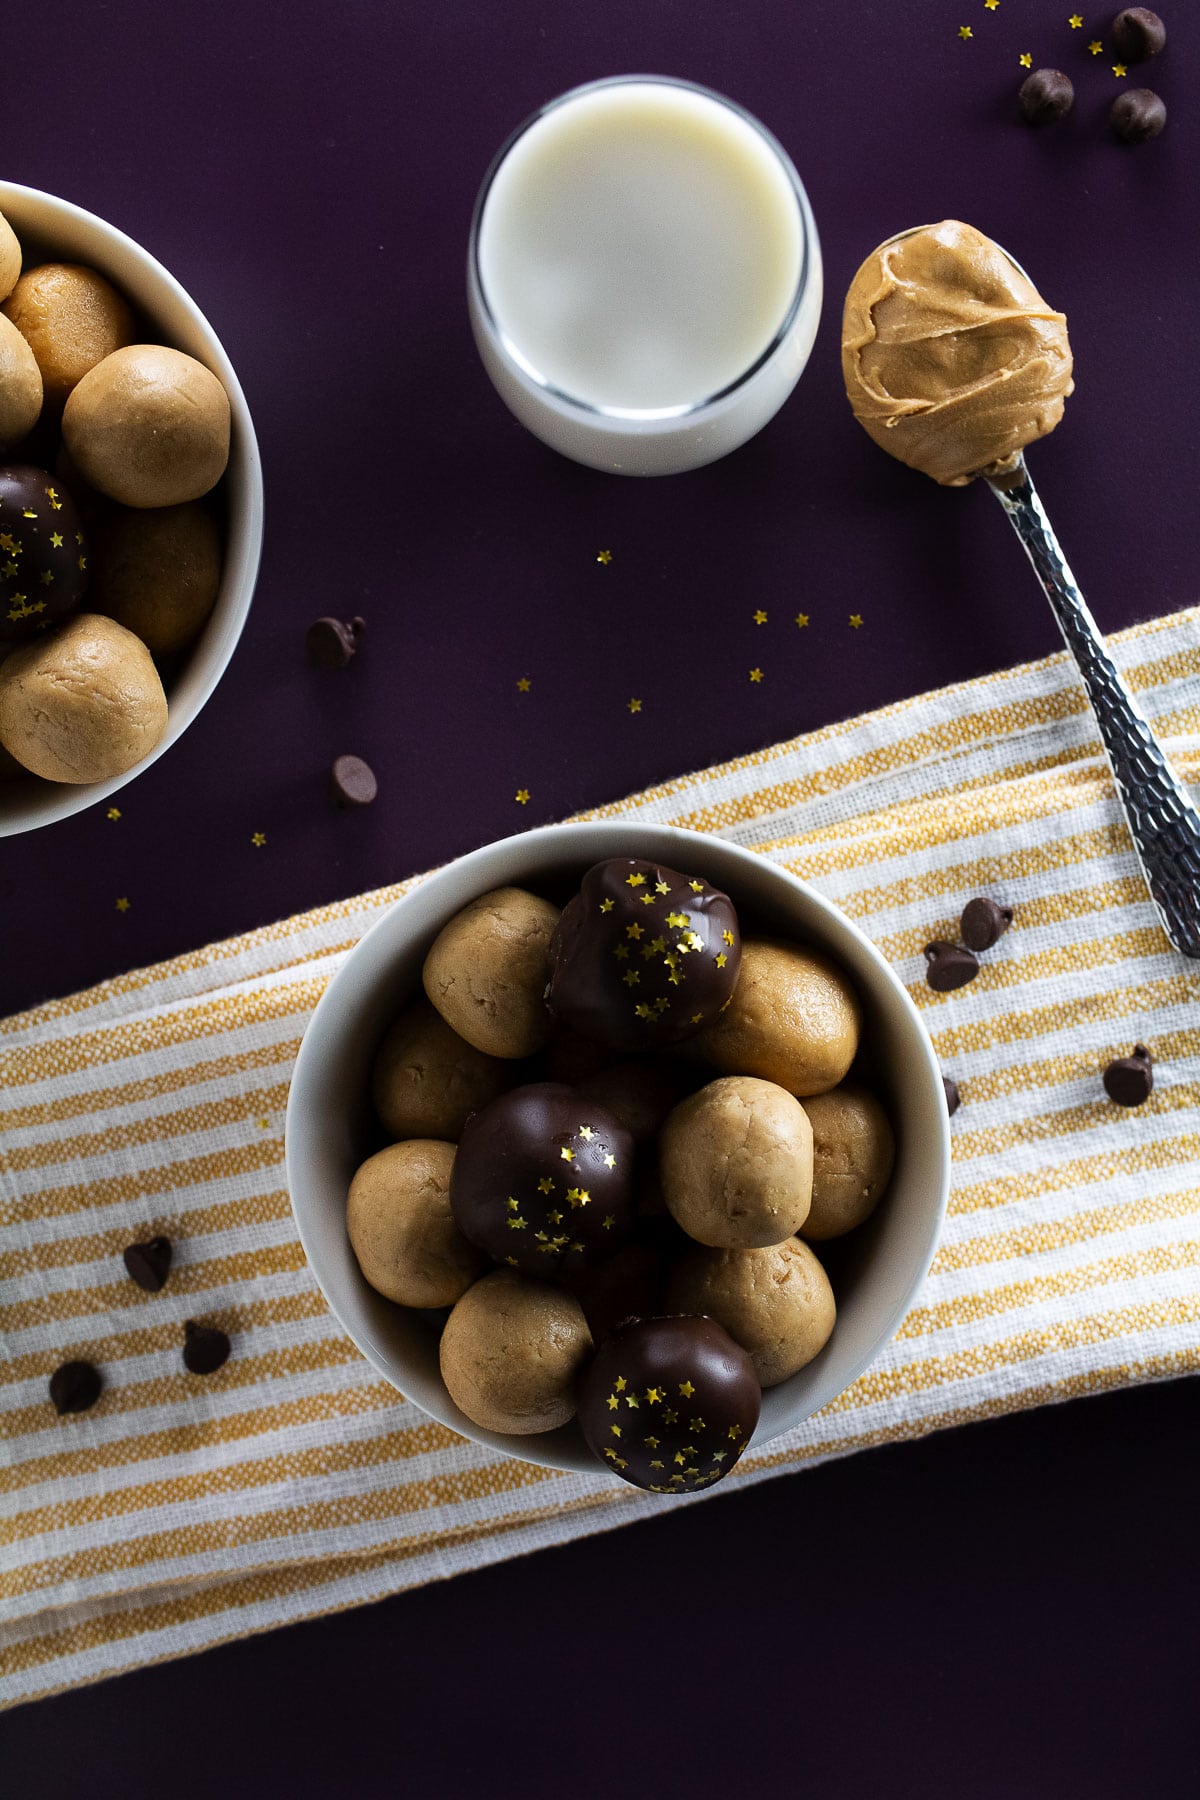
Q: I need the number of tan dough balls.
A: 14